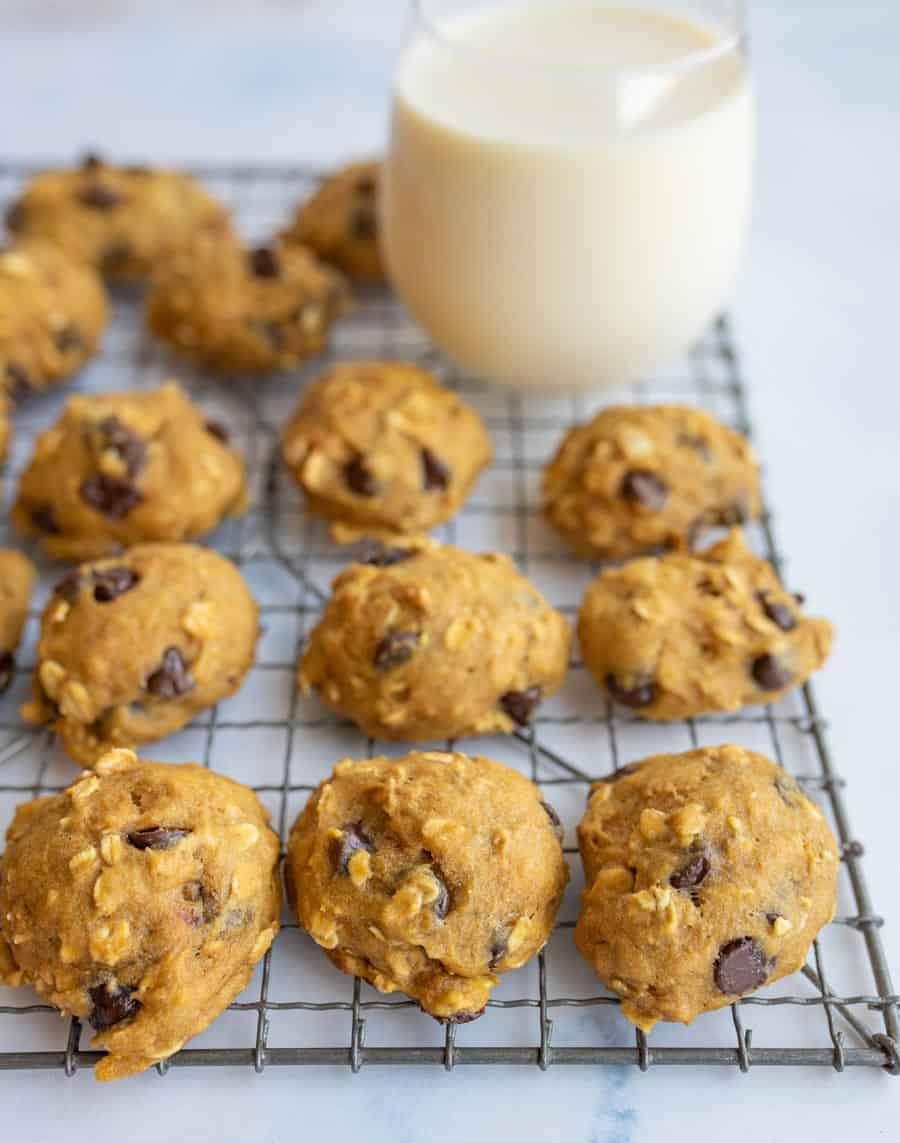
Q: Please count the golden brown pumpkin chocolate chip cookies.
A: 15